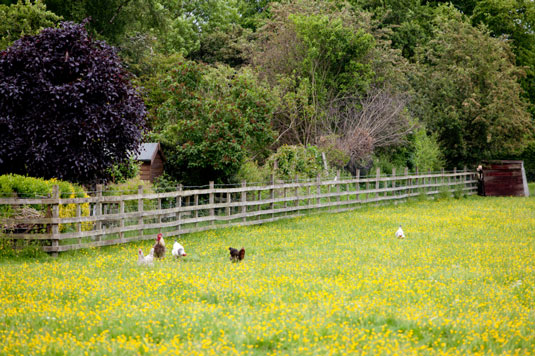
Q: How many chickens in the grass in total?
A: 5